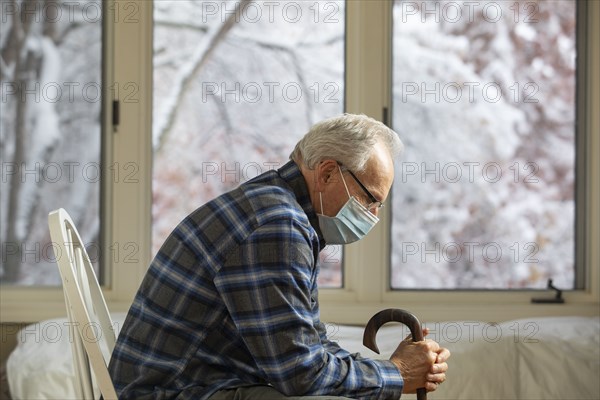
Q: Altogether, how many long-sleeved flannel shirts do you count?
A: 1